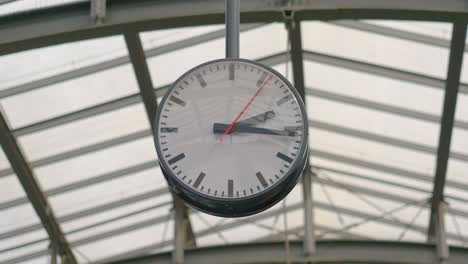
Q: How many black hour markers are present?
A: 12